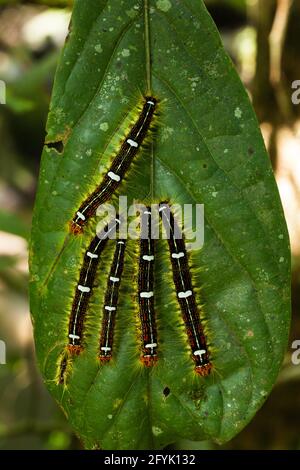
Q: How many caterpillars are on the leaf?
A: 5